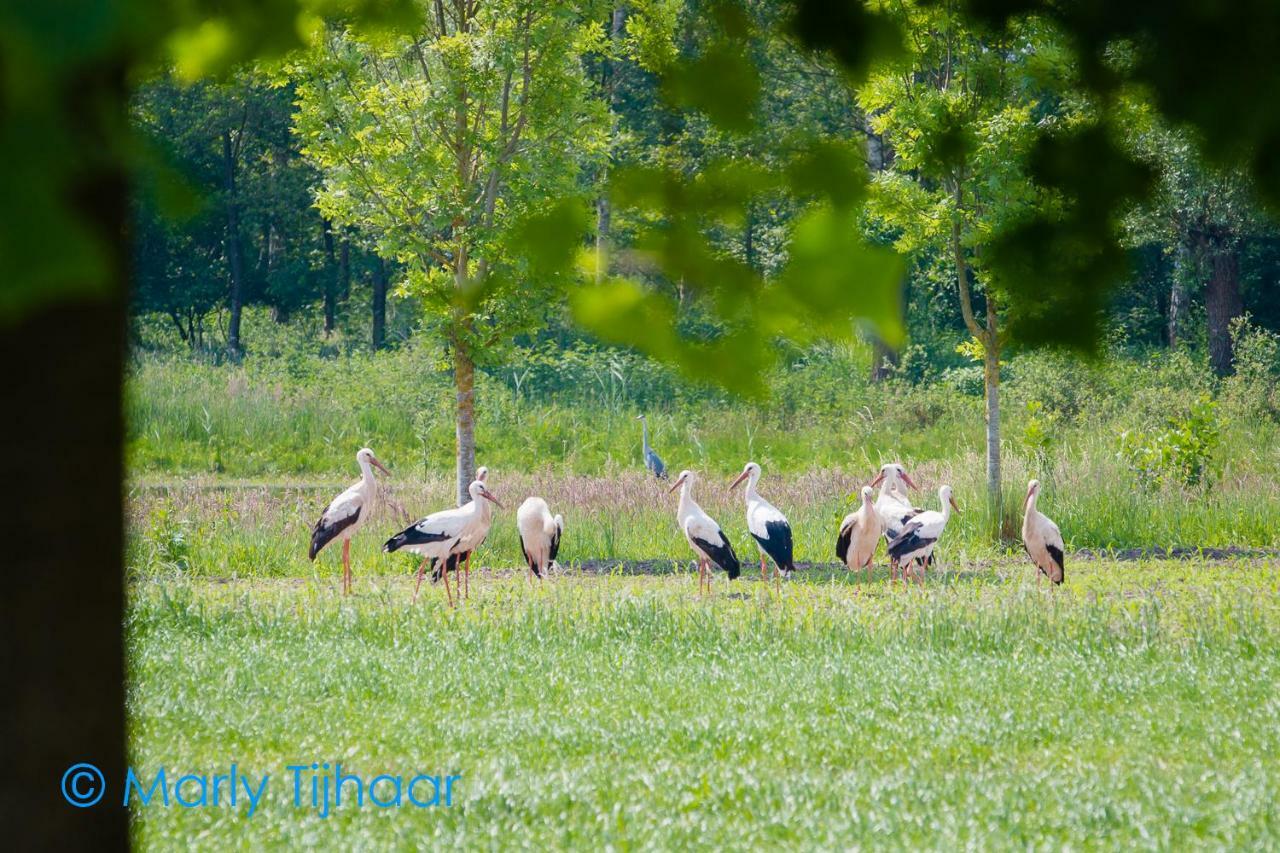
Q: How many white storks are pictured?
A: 11